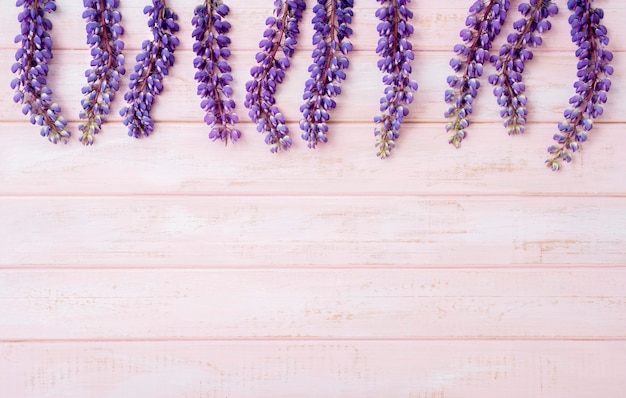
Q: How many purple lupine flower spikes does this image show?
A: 10